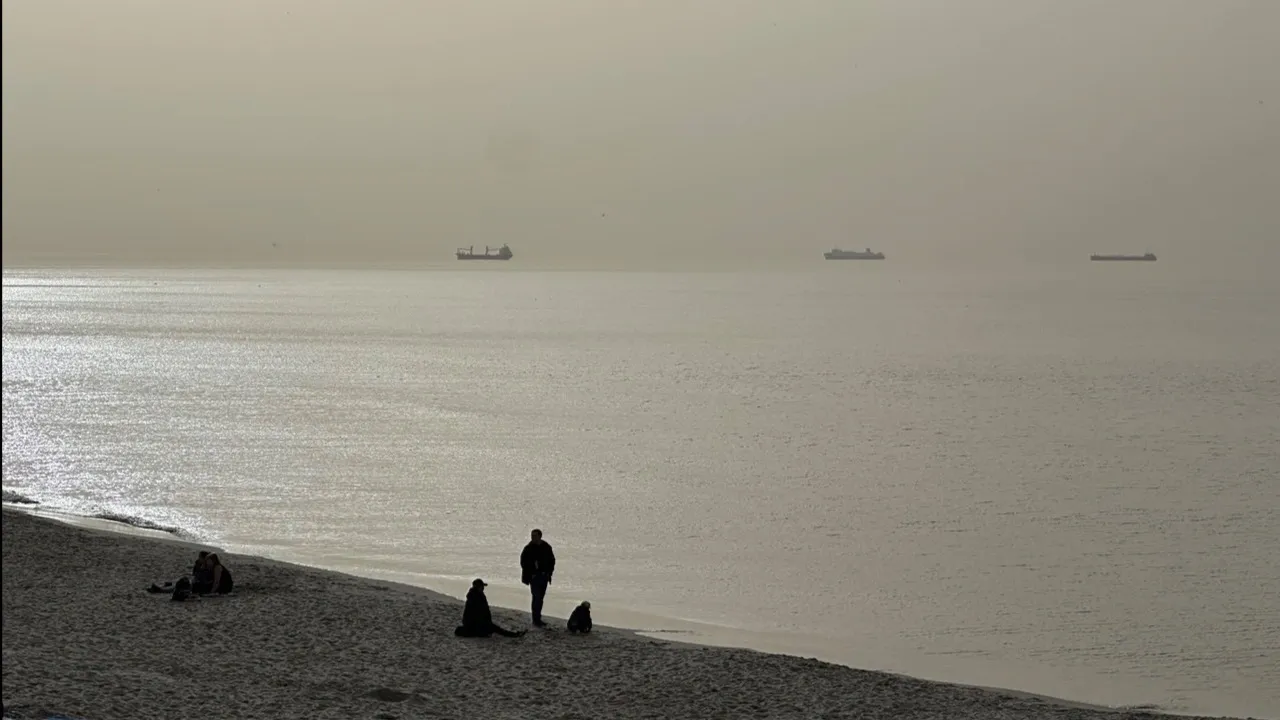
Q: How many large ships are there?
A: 3